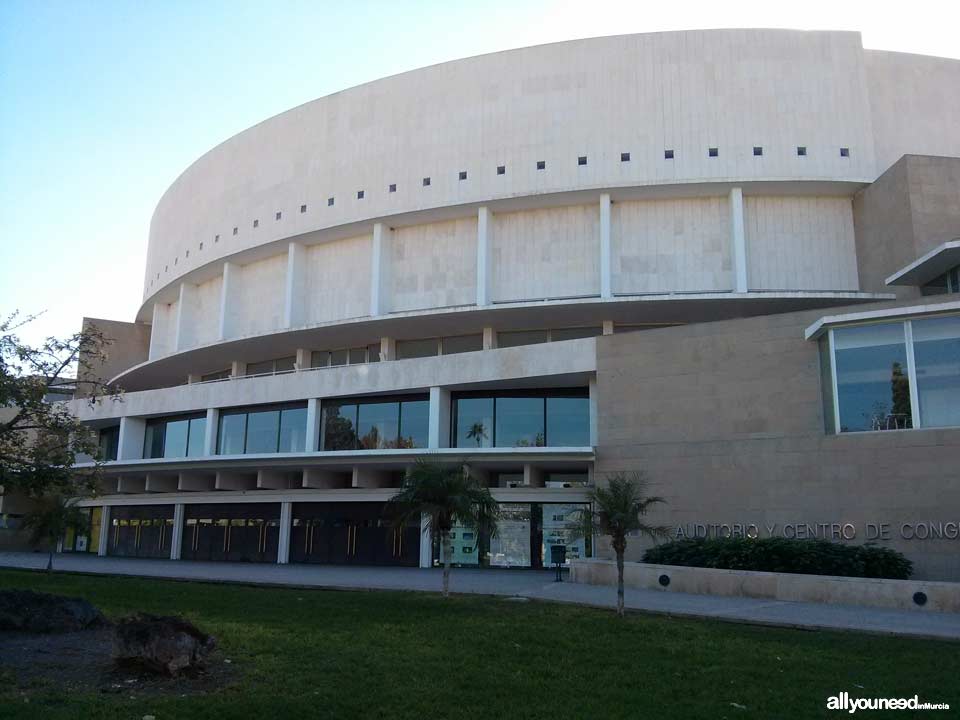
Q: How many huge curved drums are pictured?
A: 1